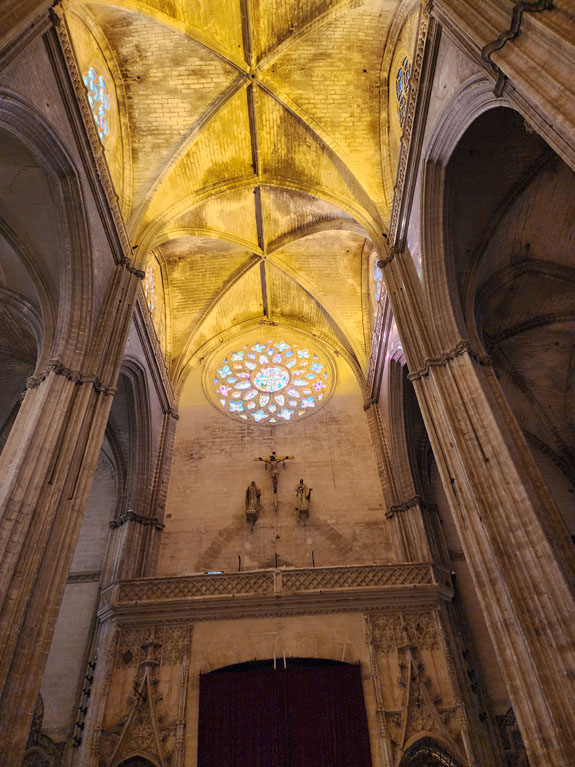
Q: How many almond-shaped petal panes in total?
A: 12